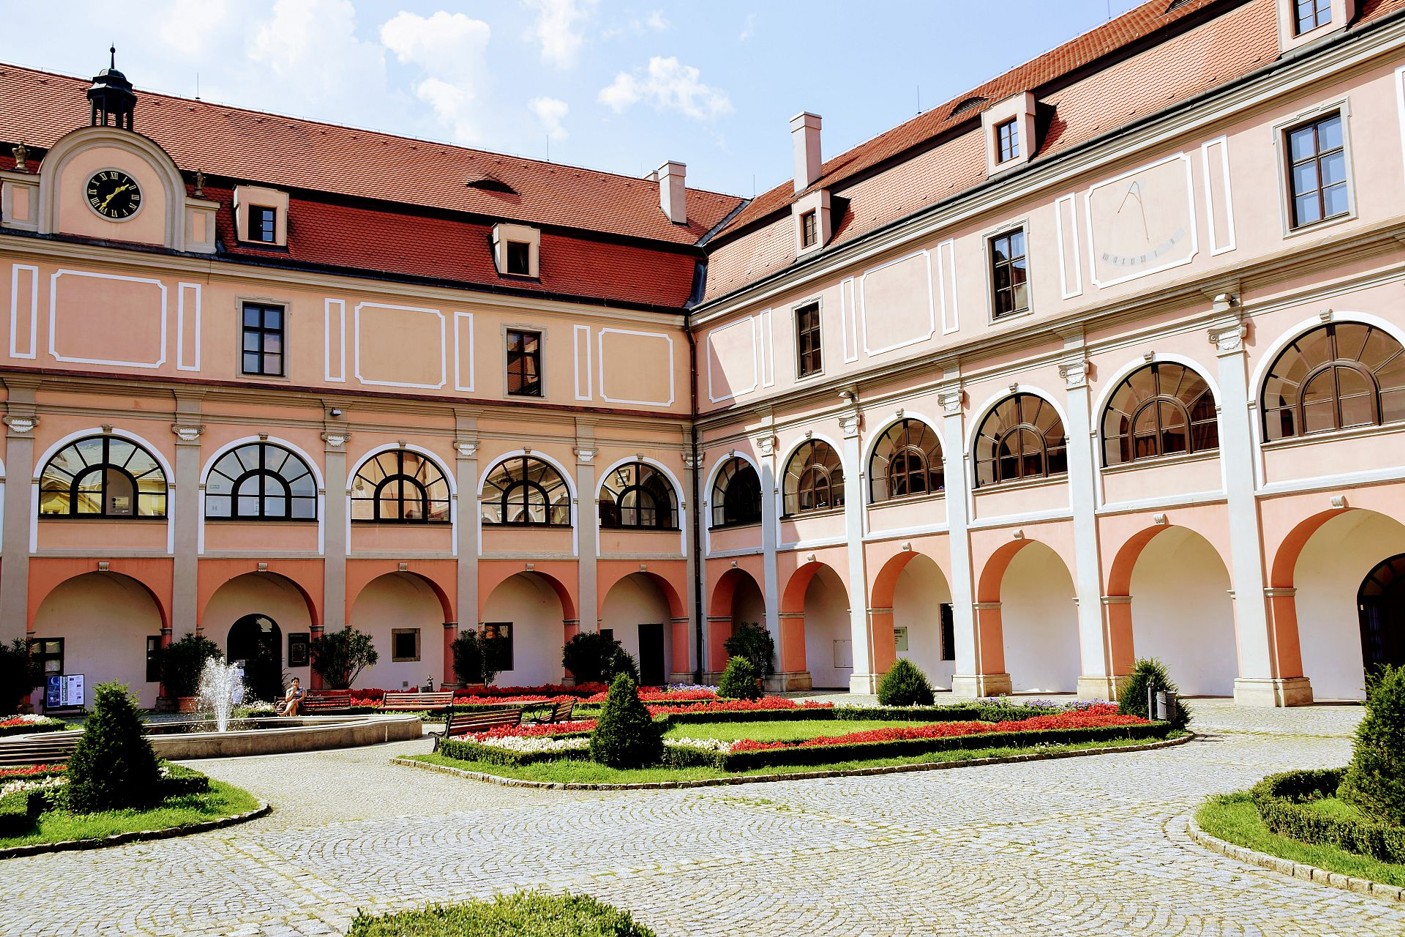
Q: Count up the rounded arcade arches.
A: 11